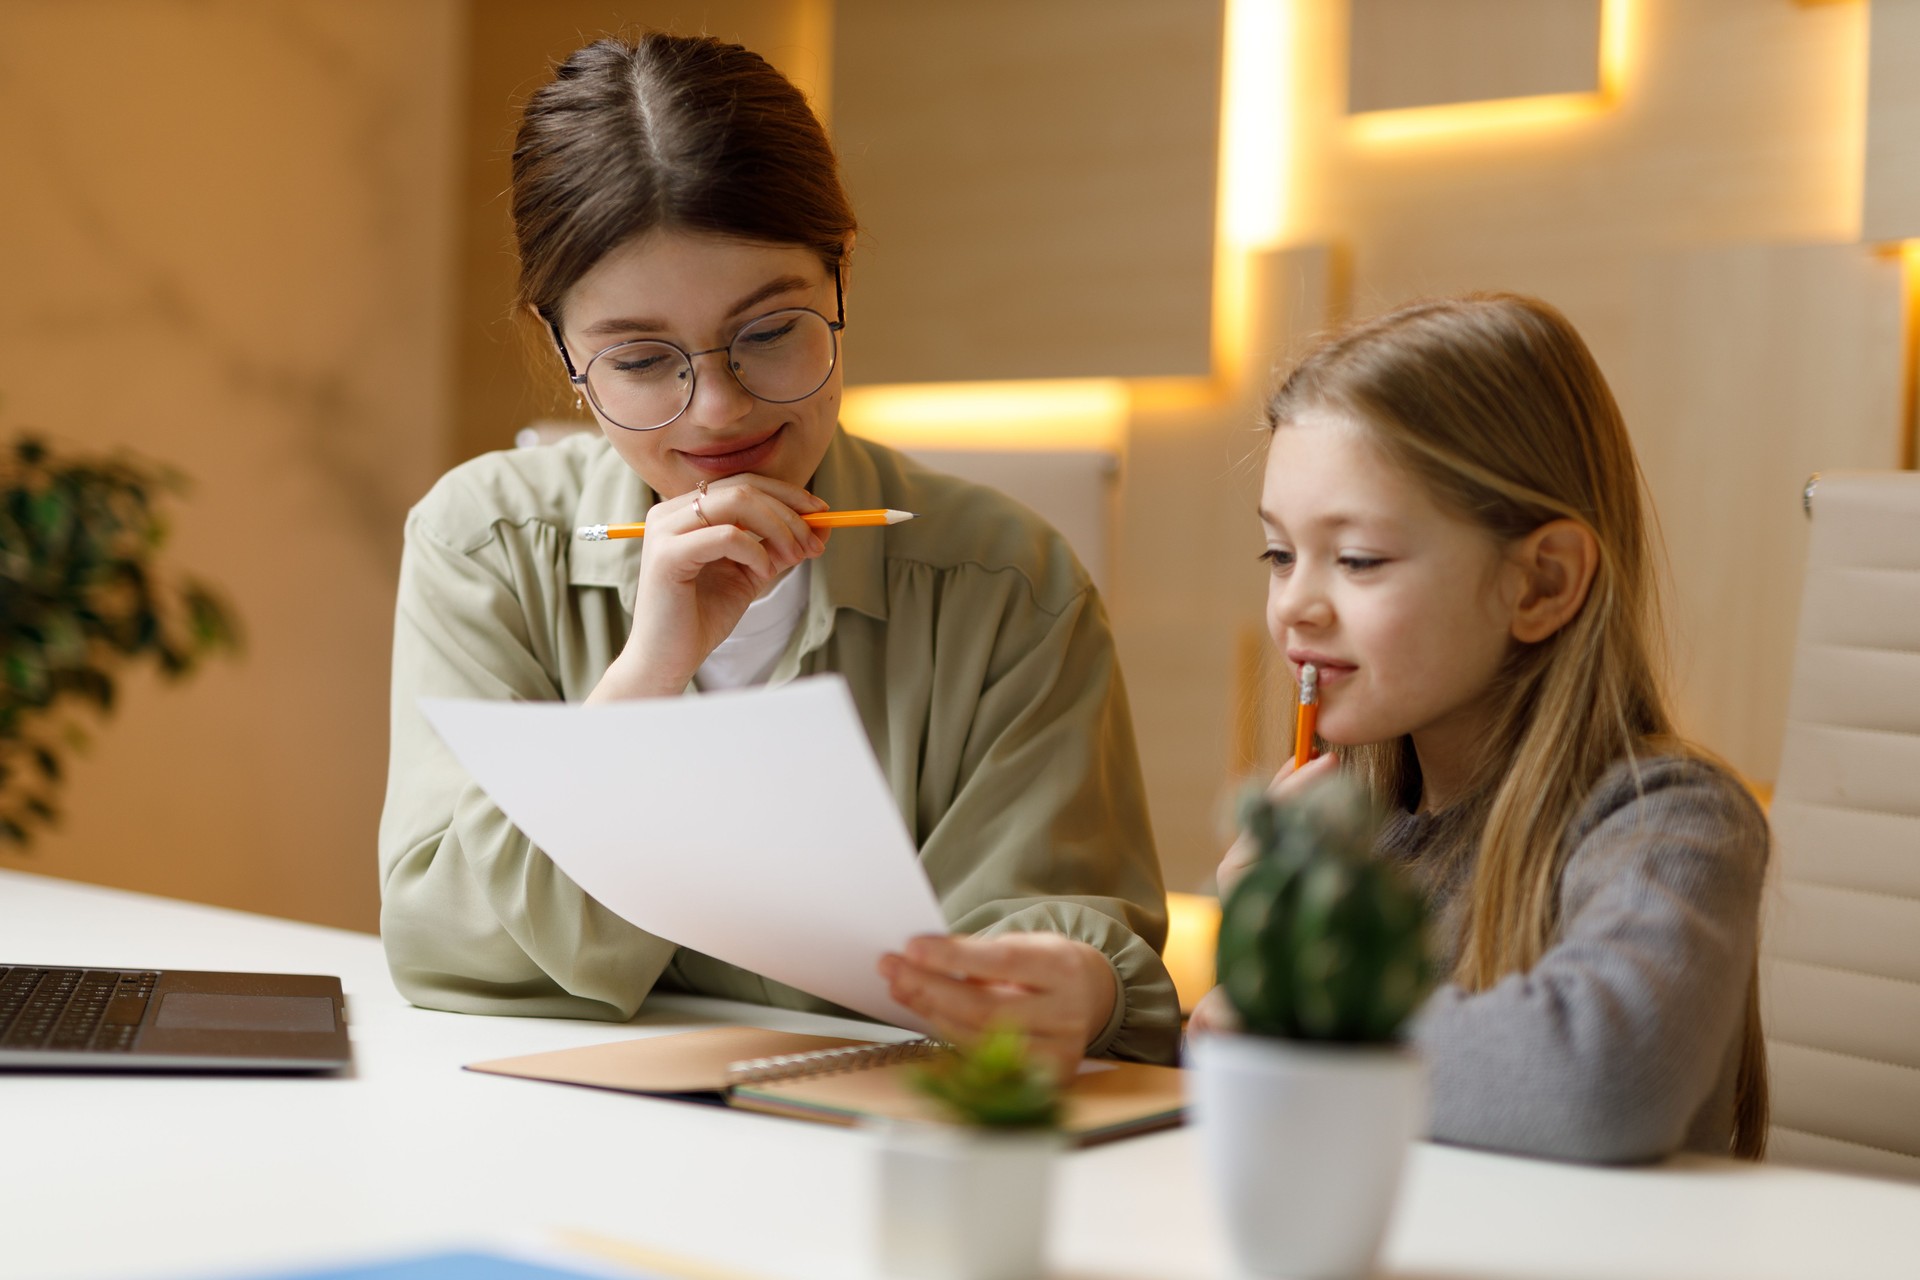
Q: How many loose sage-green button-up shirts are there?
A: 1